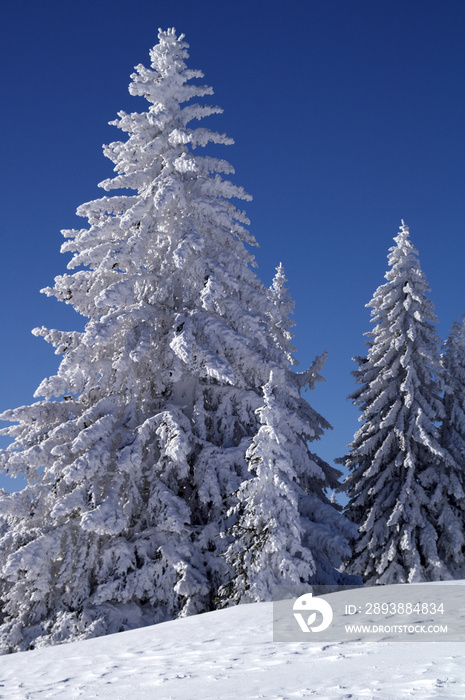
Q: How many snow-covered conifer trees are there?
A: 5